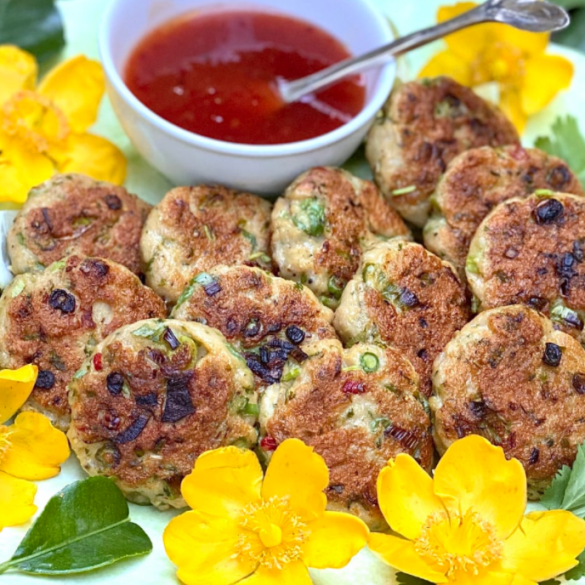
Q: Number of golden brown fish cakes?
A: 12